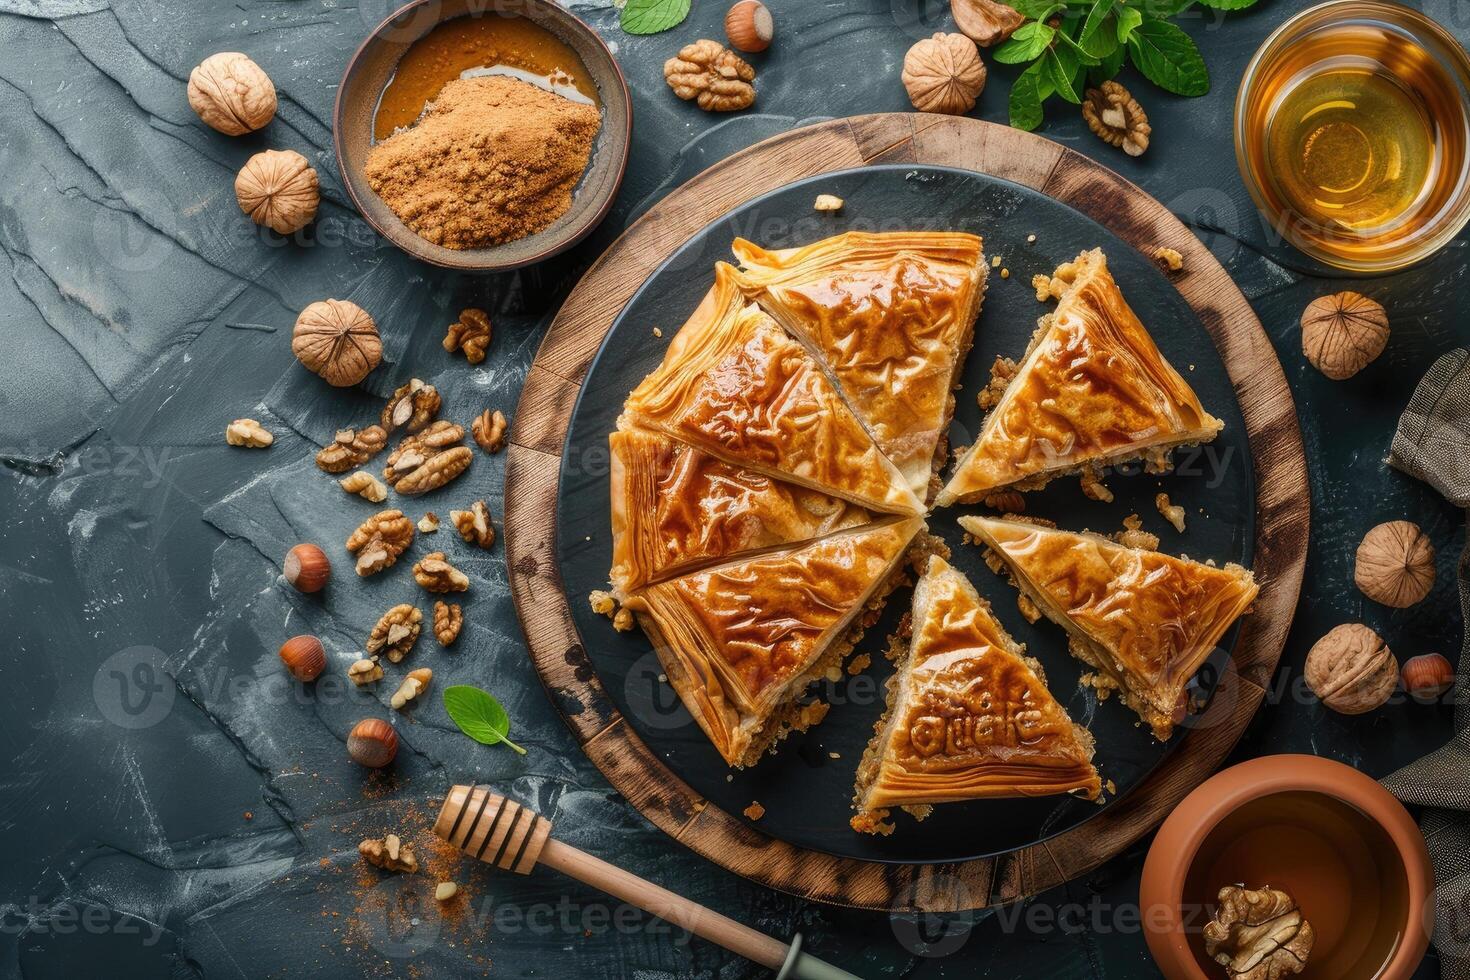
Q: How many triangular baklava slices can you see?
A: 7